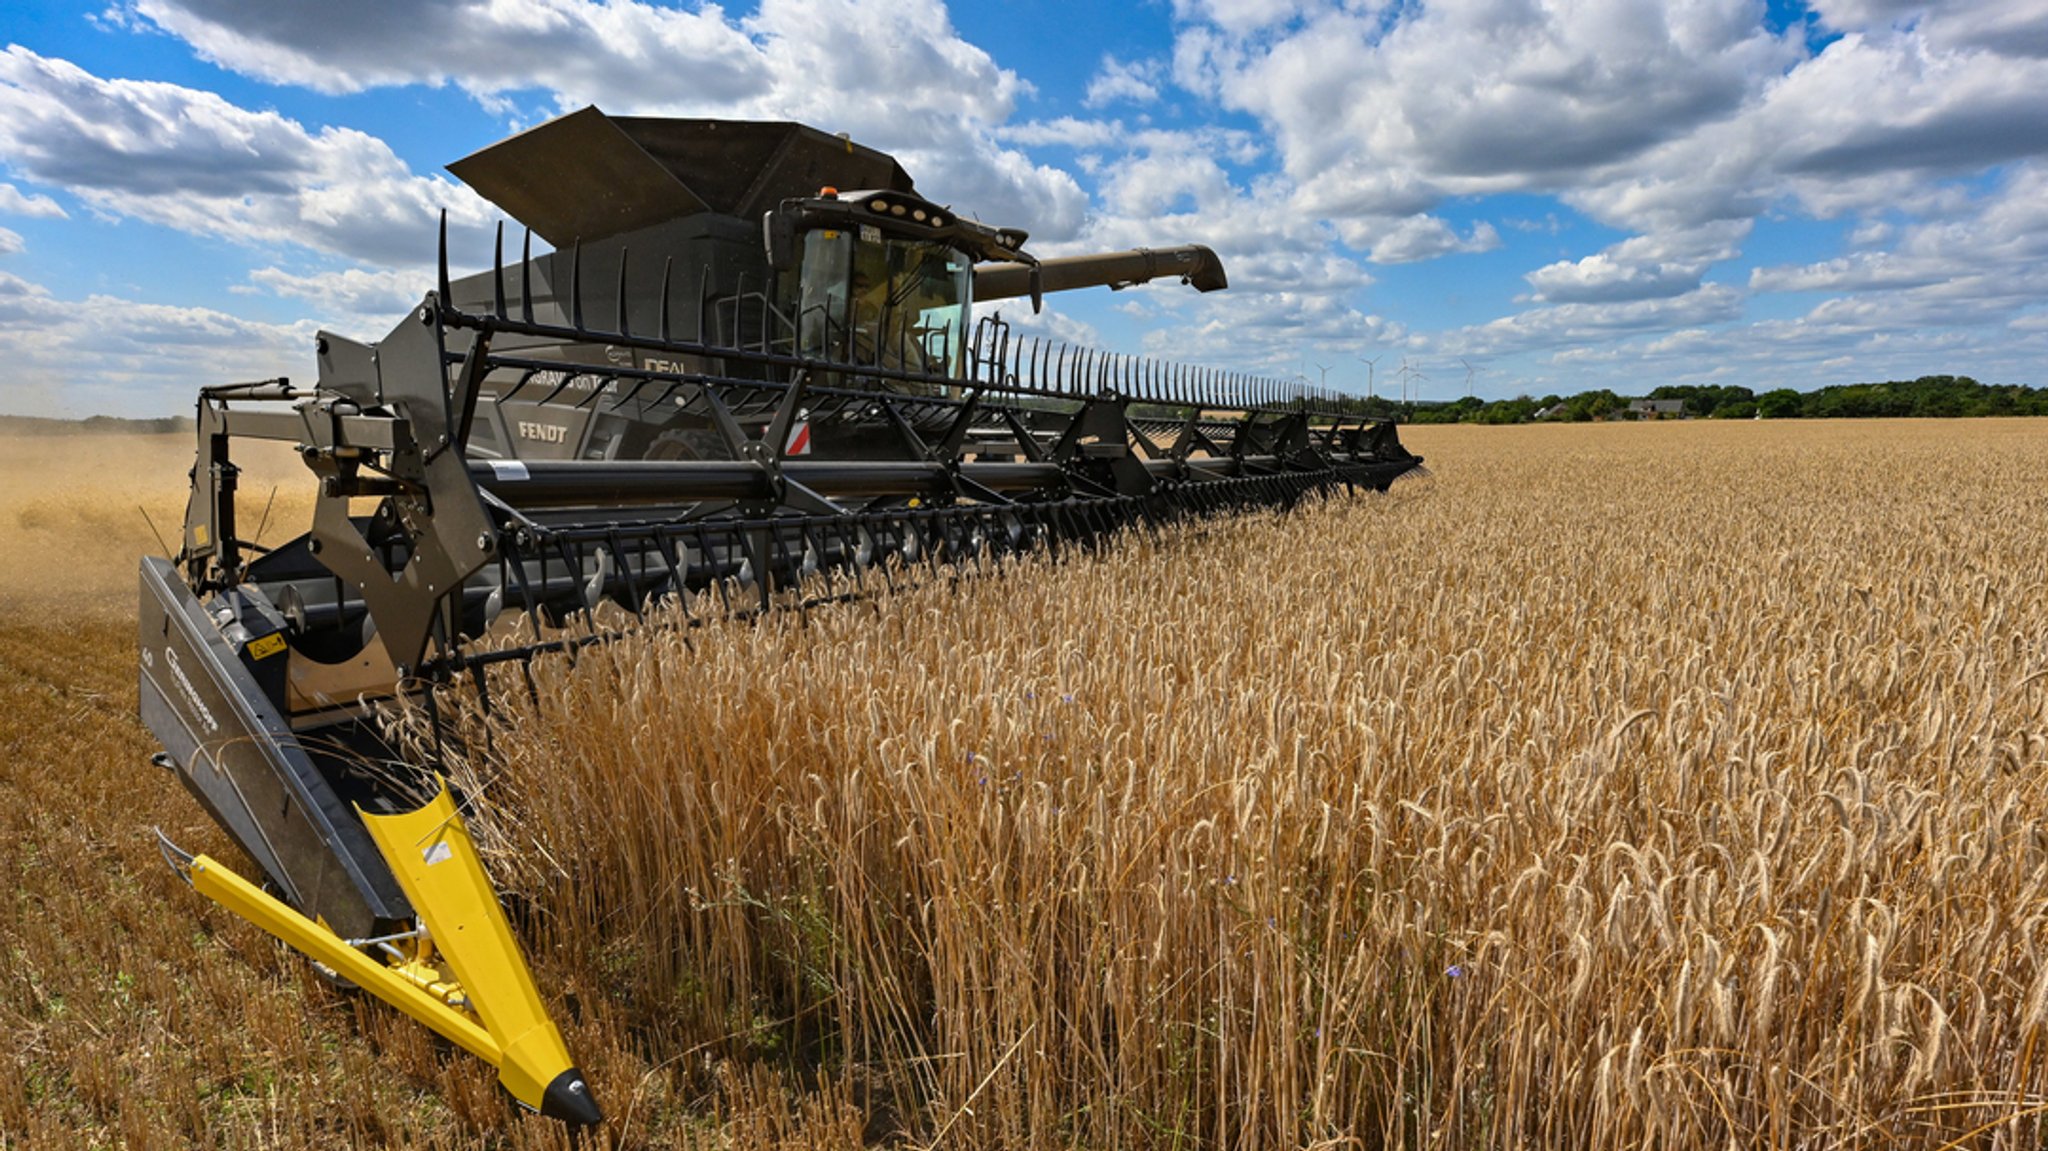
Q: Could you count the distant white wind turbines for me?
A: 6